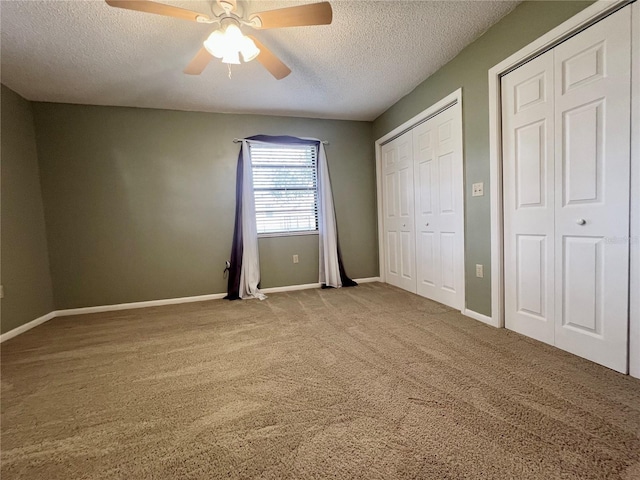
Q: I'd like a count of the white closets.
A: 2